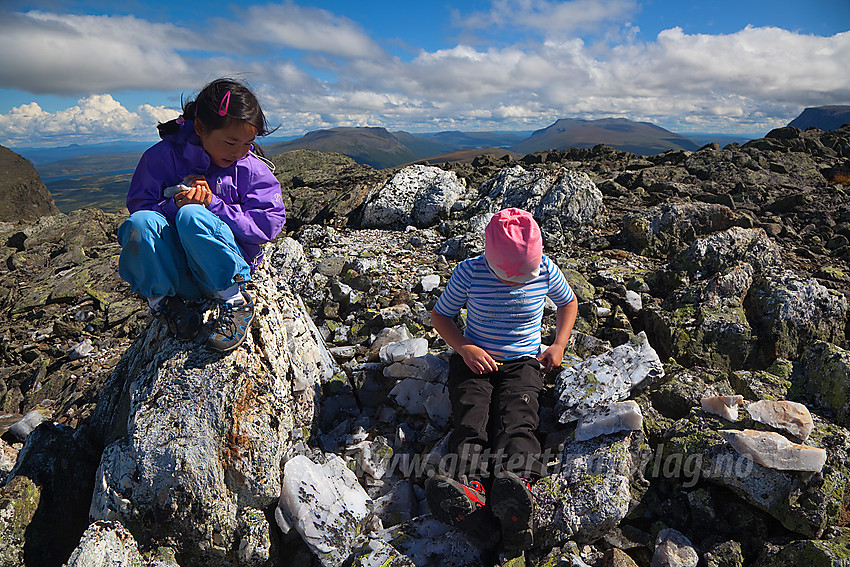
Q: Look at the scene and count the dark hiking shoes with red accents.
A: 2